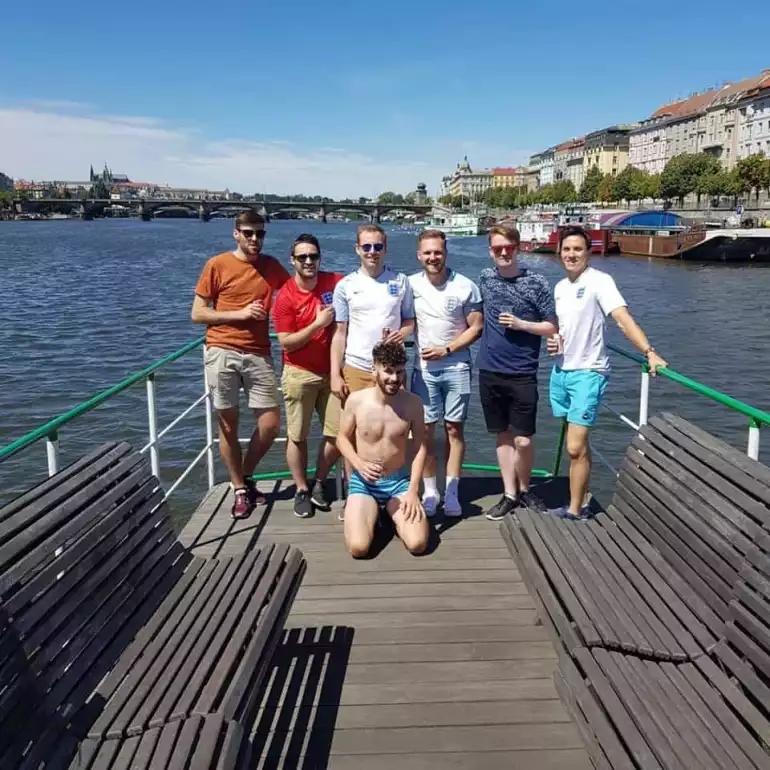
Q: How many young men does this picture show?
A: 7